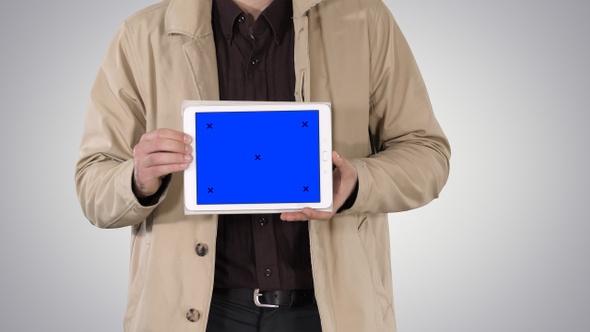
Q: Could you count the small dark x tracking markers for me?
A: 5